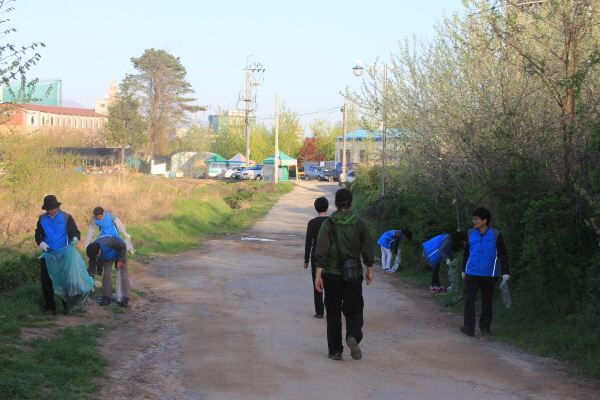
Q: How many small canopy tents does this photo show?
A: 3